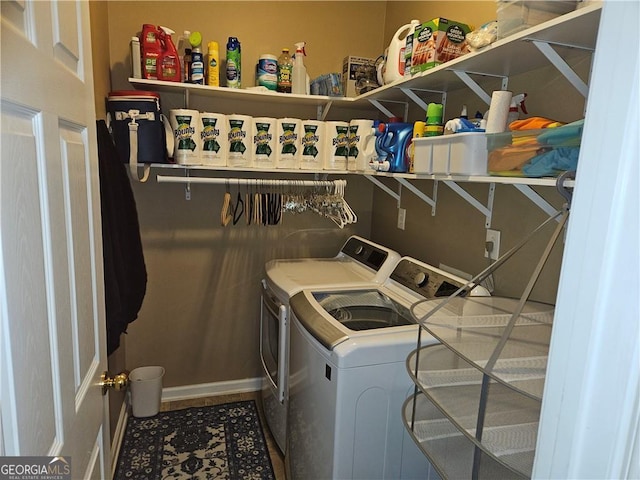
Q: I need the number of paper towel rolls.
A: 9